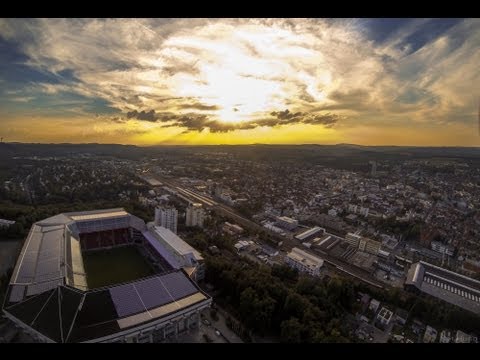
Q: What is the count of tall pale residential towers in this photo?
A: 2